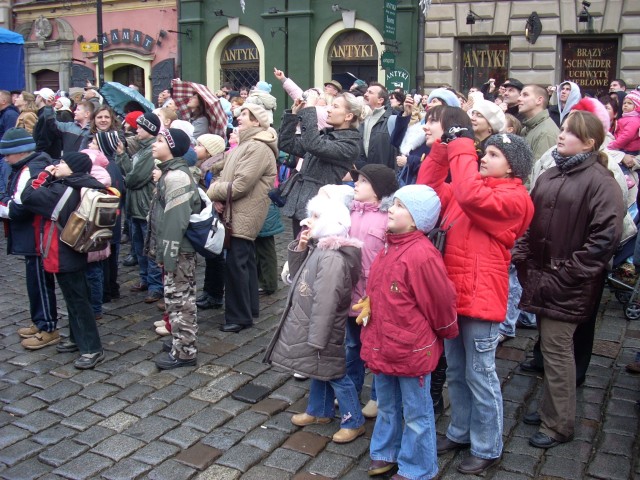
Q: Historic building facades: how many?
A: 3